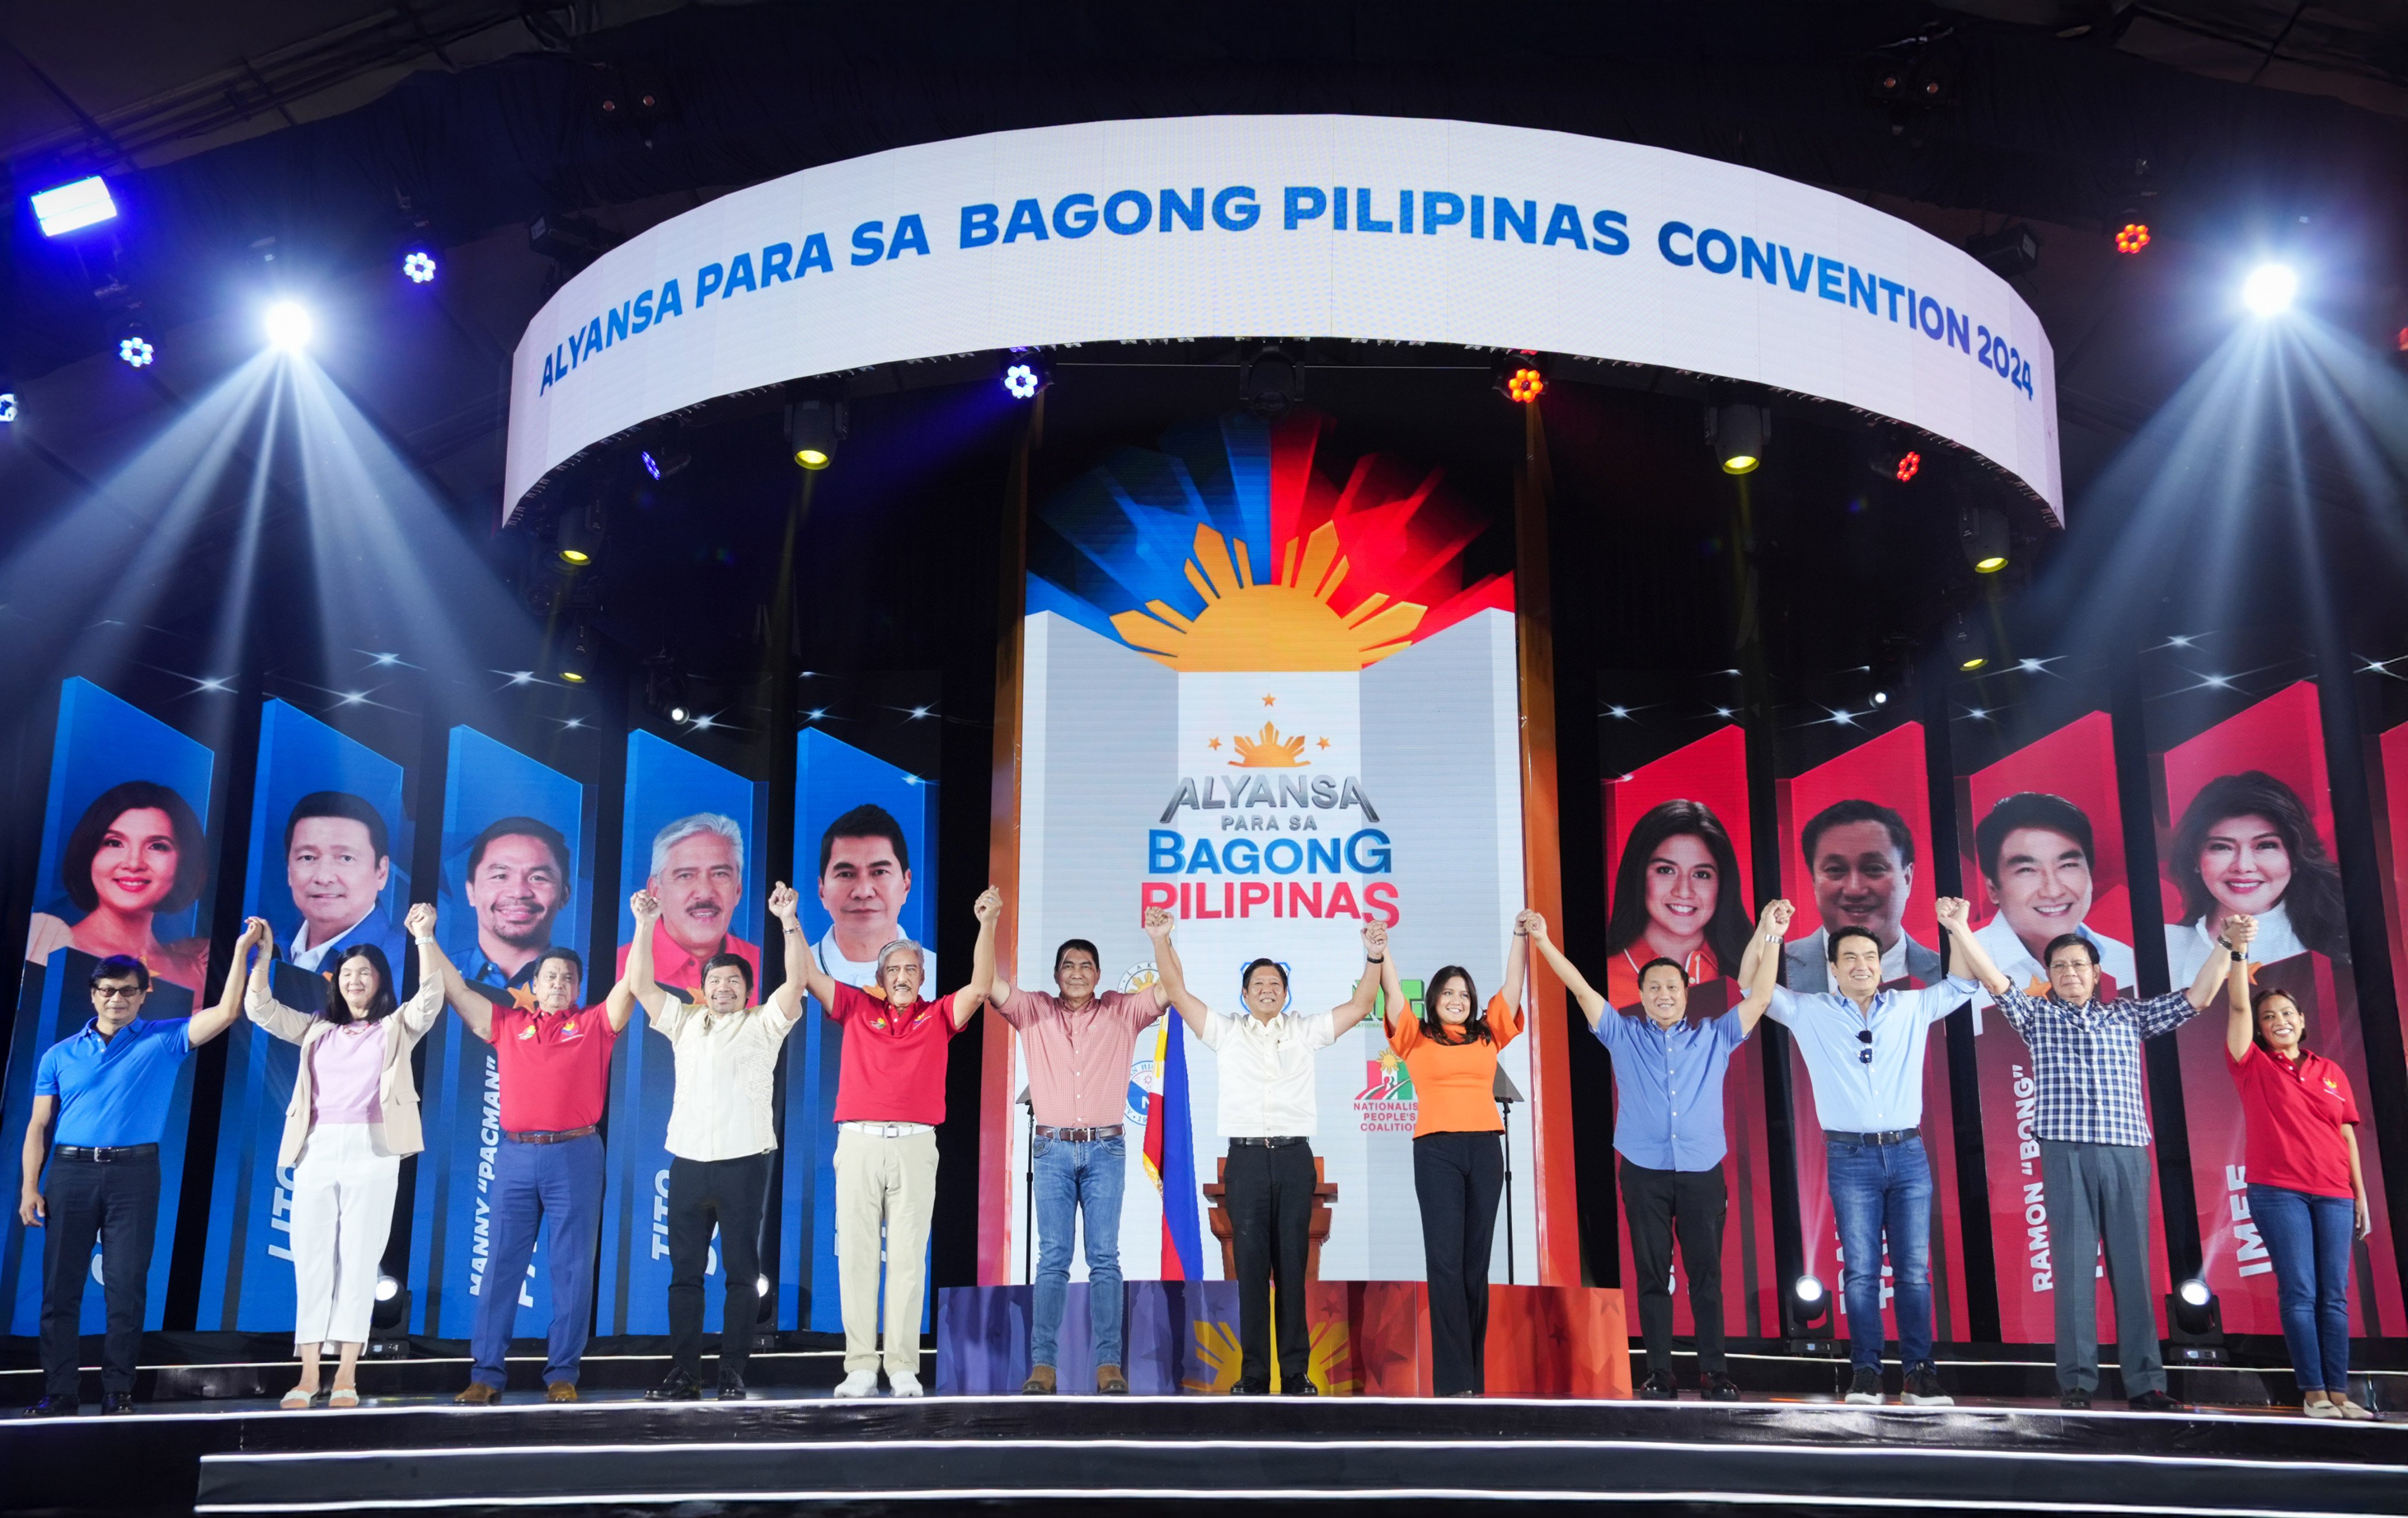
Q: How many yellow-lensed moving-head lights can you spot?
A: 6